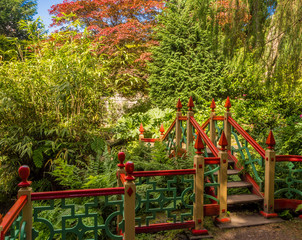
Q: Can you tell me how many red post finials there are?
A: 12